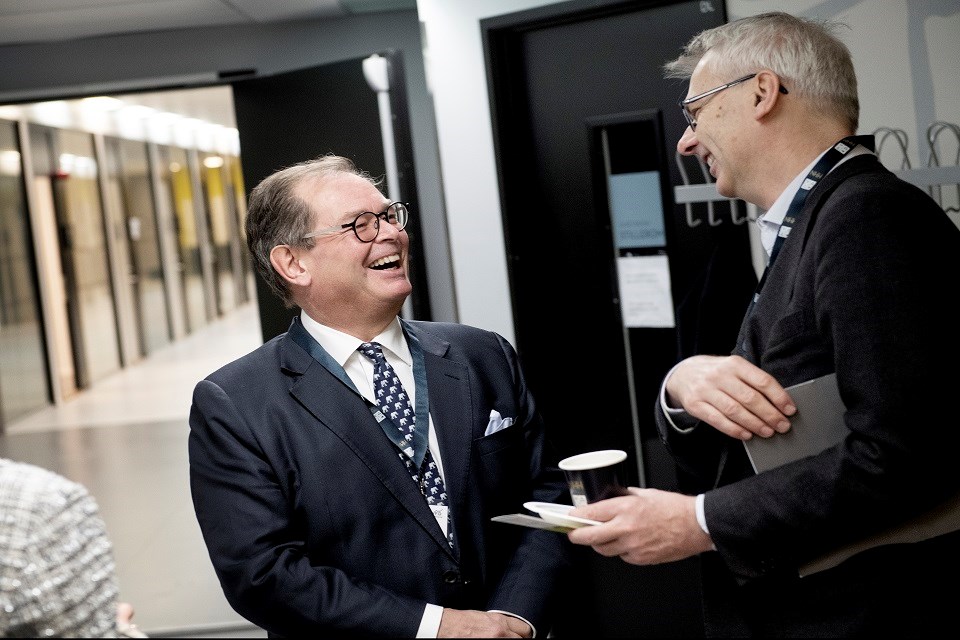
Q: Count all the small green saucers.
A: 0